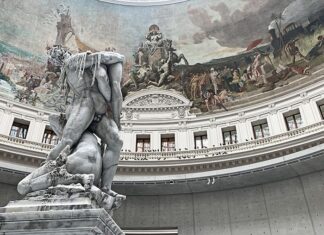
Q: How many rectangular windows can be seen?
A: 9